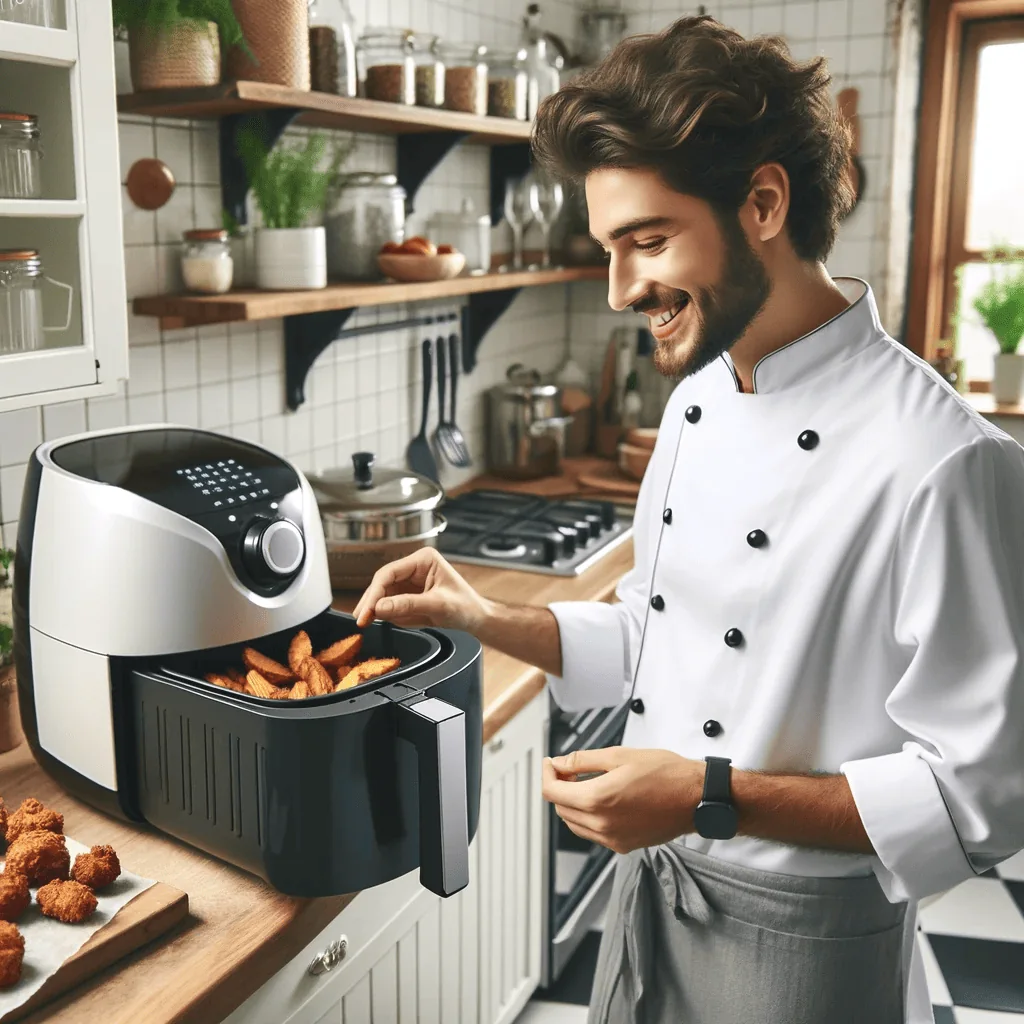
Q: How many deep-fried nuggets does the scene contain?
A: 7